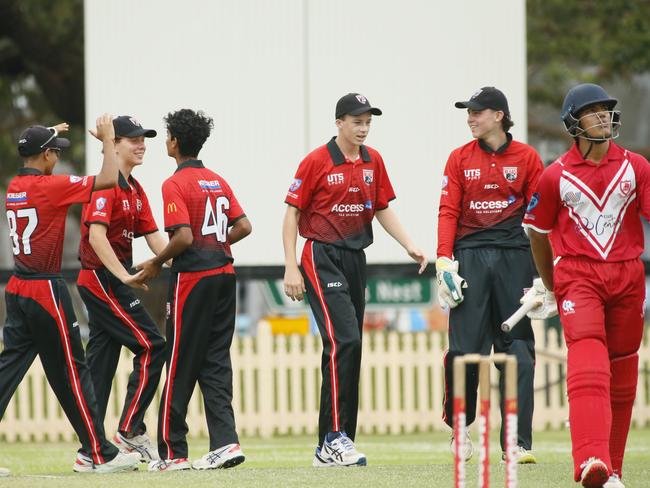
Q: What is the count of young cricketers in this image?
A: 6